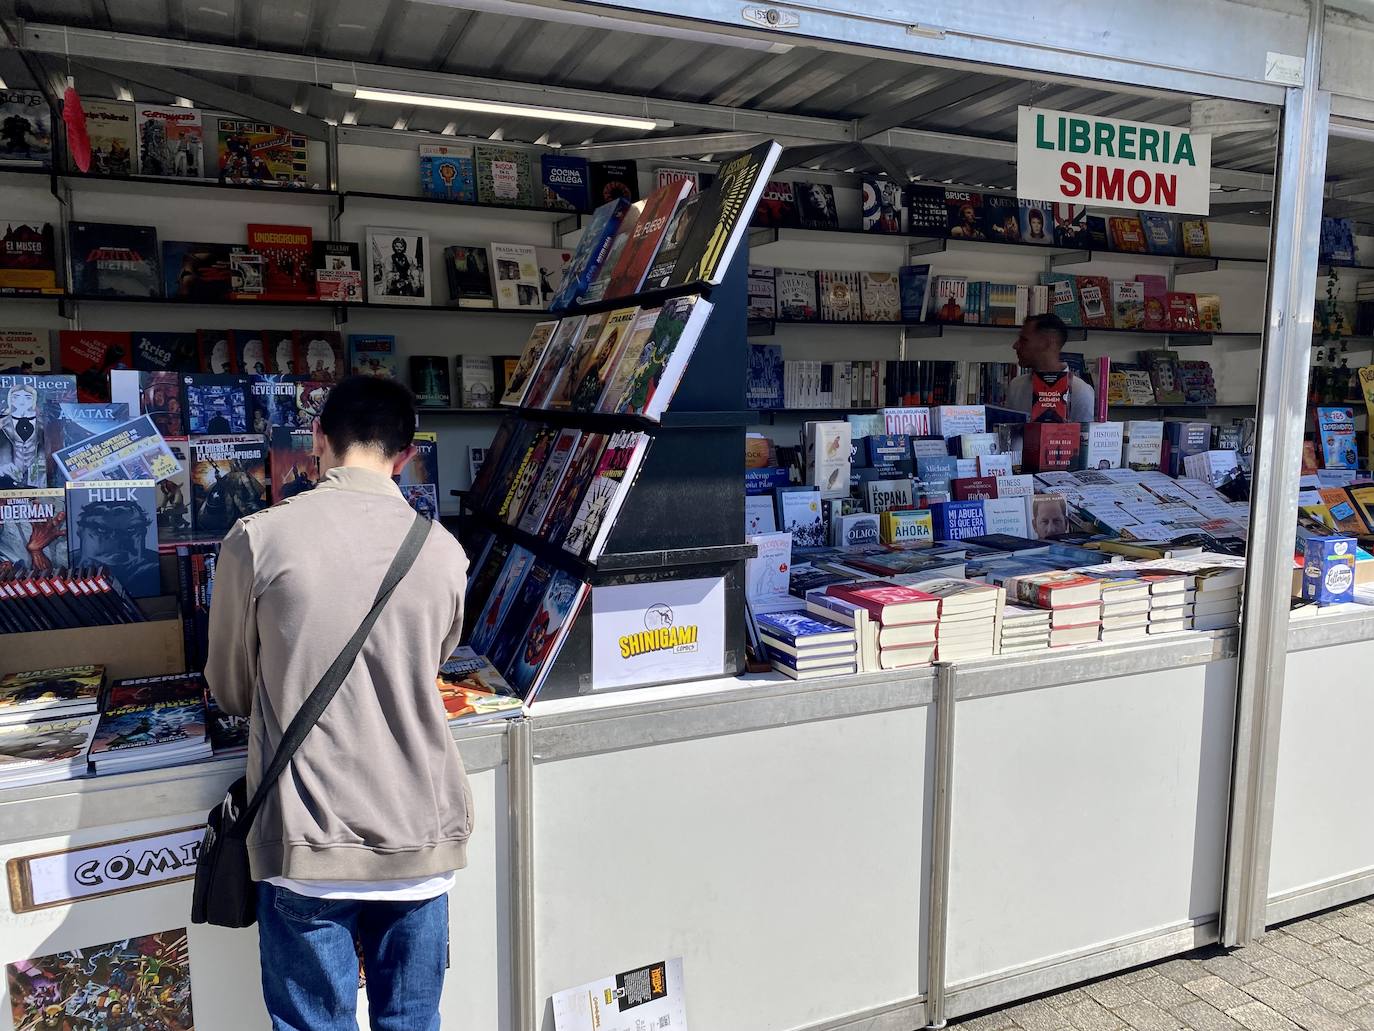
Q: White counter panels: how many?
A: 4